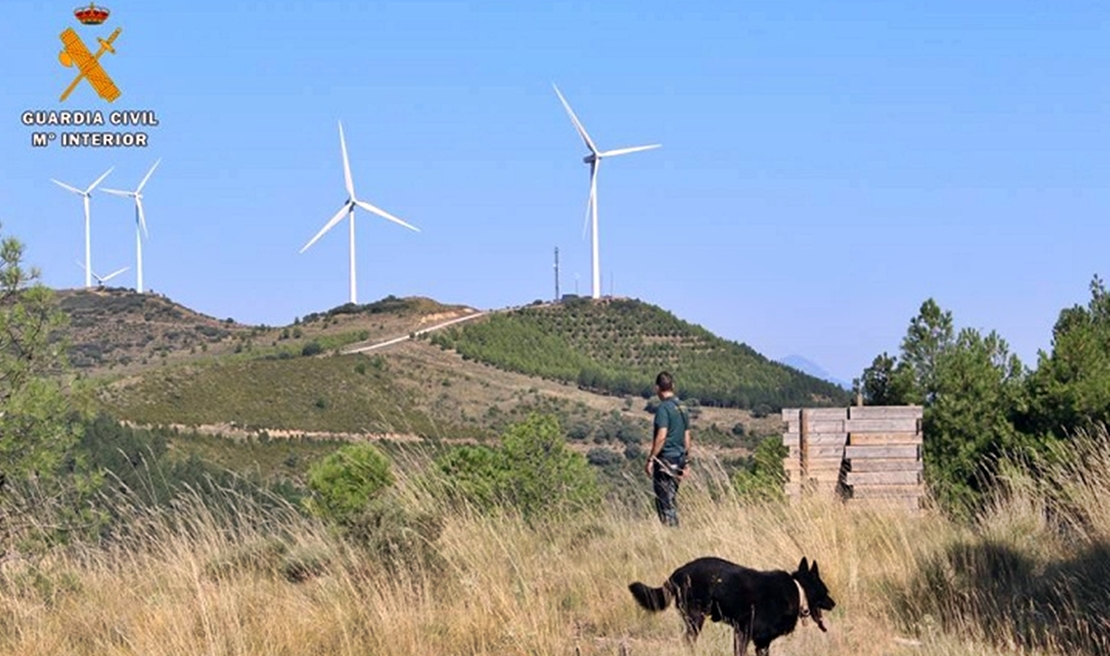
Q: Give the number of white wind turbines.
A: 5